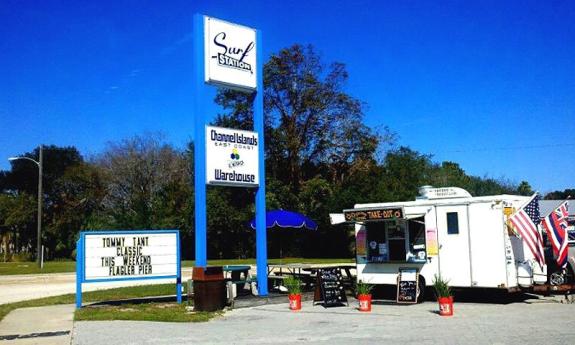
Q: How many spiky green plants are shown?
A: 3